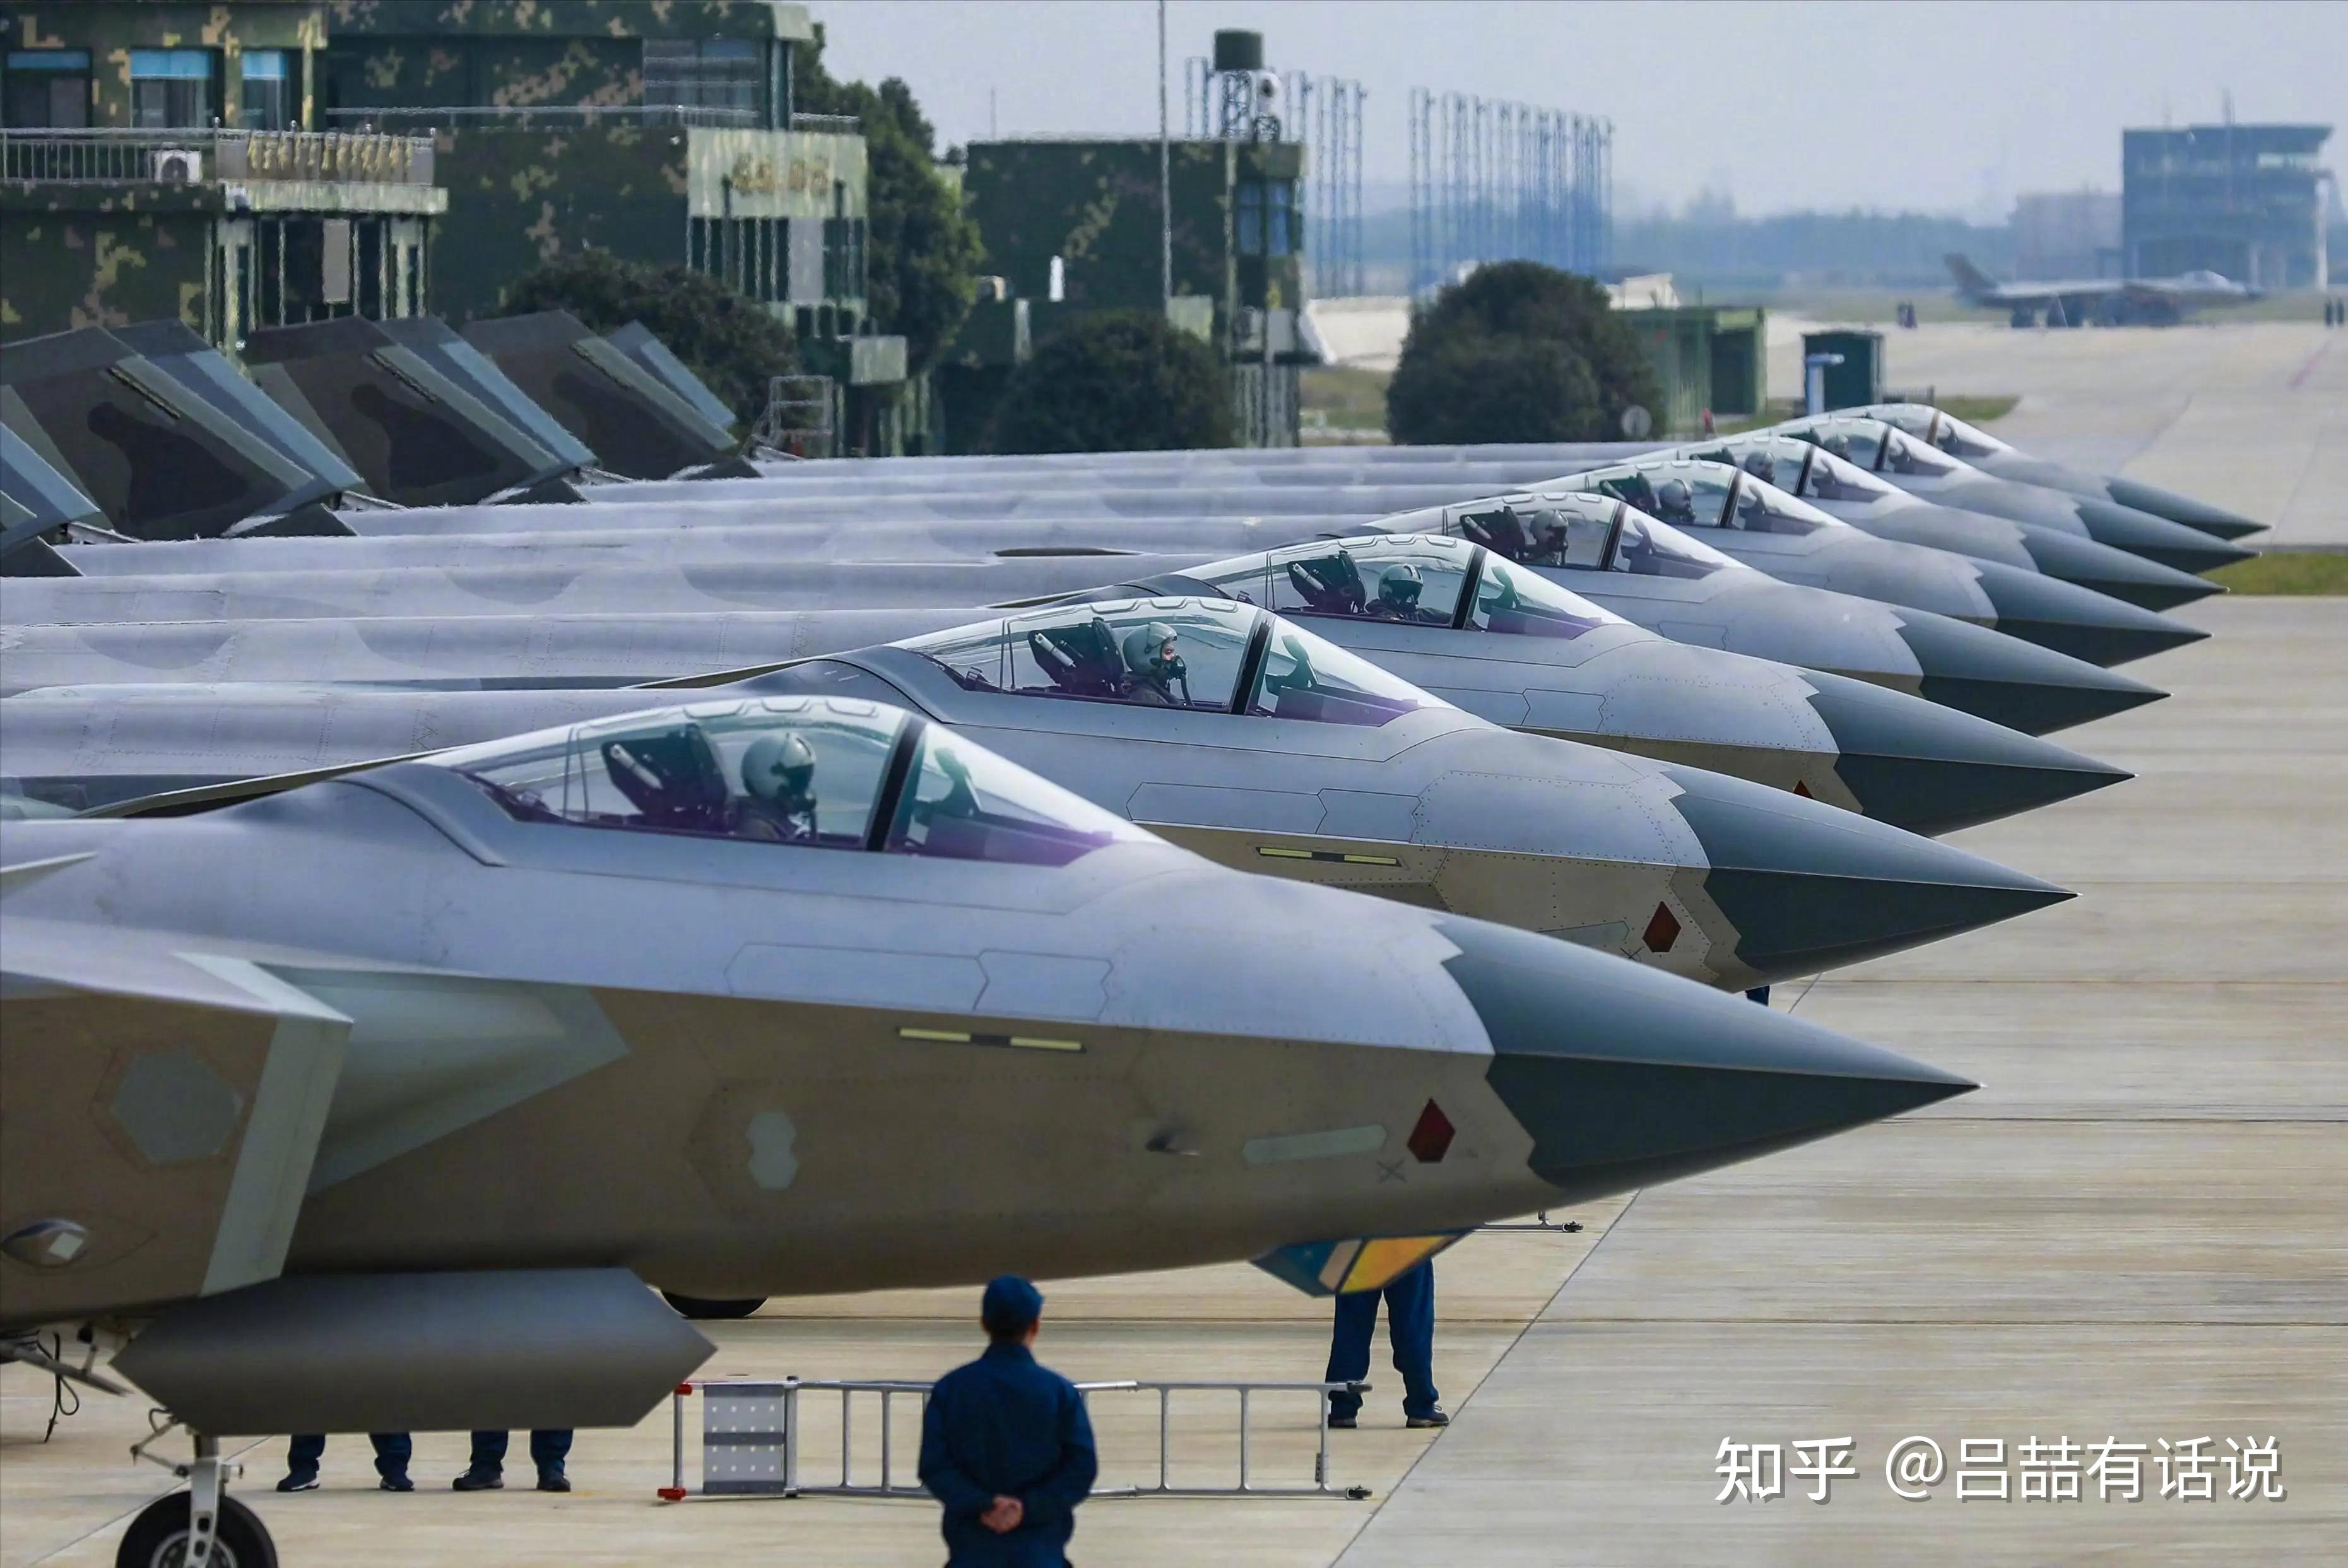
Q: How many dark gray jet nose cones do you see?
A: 8